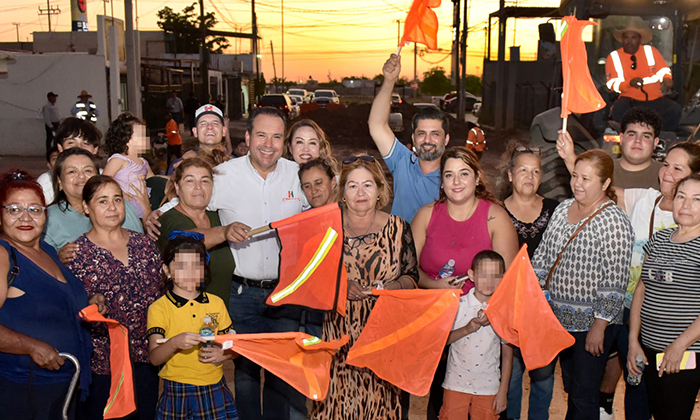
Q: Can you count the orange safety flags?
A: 7